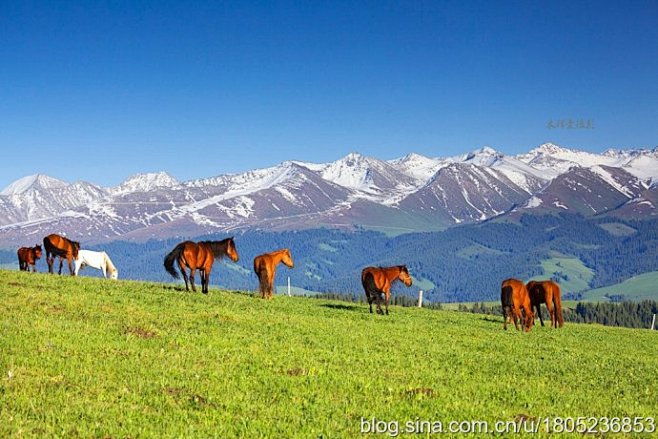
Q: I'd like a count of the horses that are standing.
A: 8